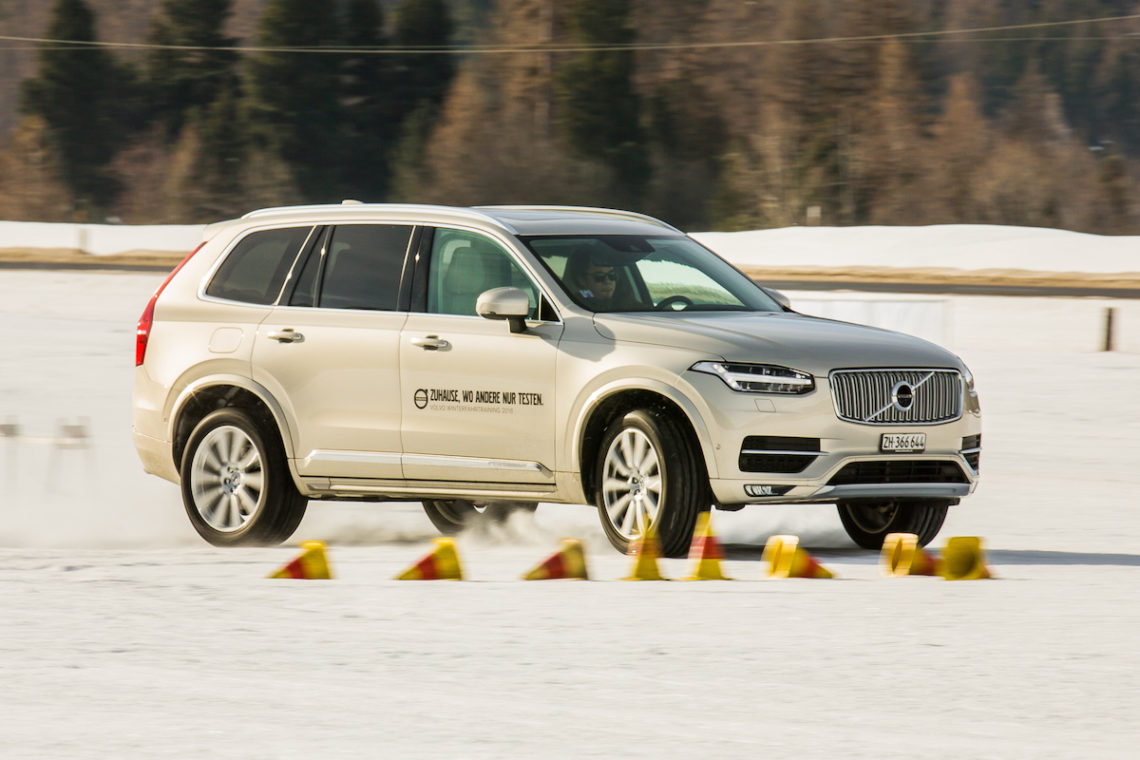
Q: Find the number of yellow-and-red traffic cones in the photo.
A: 8